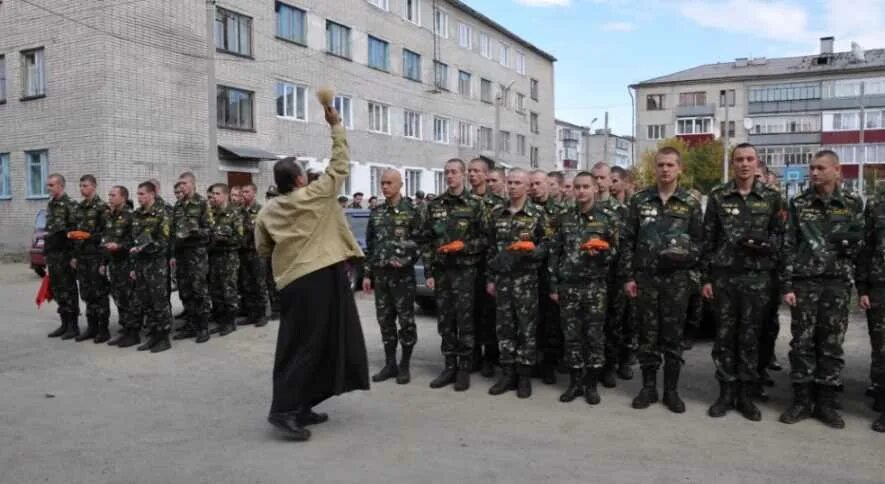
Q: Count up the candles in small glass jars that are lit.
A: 0